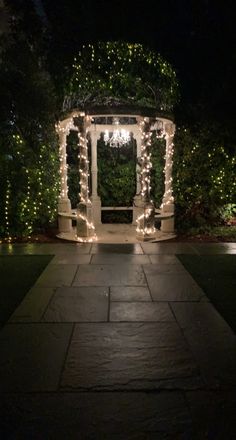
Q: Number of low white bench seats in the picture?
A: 3